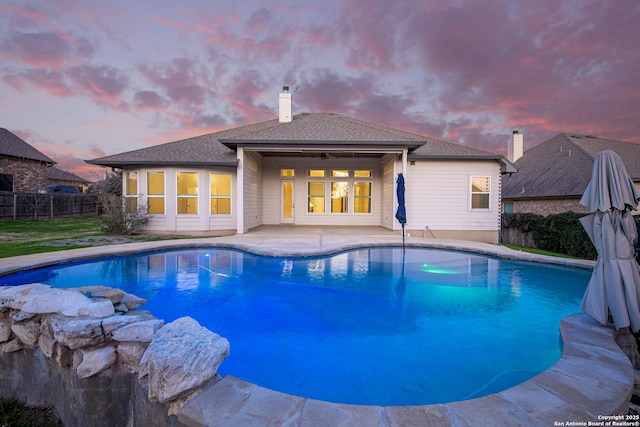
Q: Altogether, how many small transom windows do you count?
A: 4